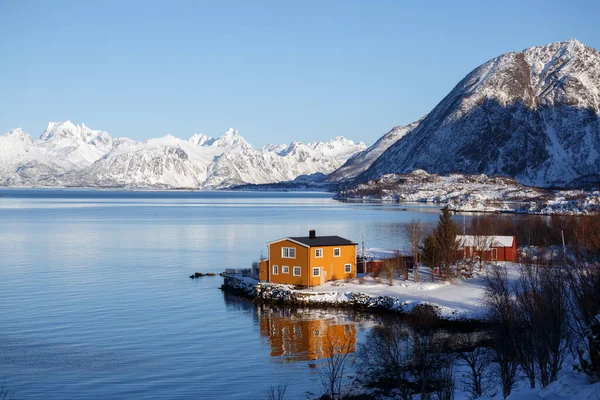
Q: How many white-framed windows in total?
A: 8